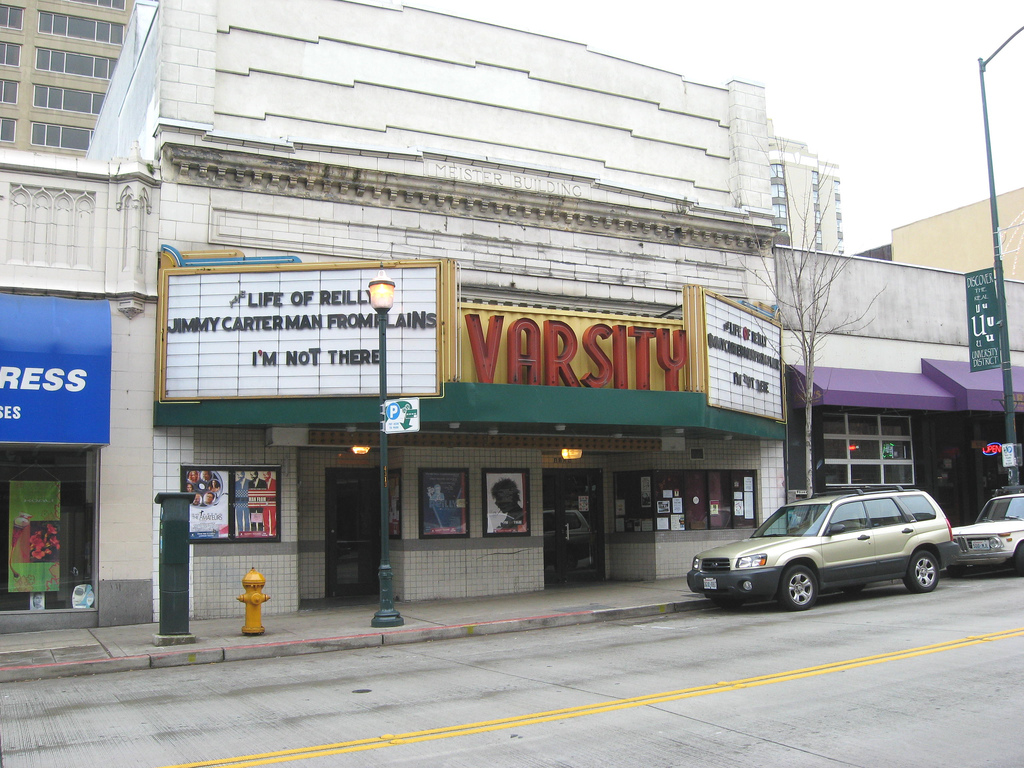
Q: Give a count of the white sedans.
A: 1